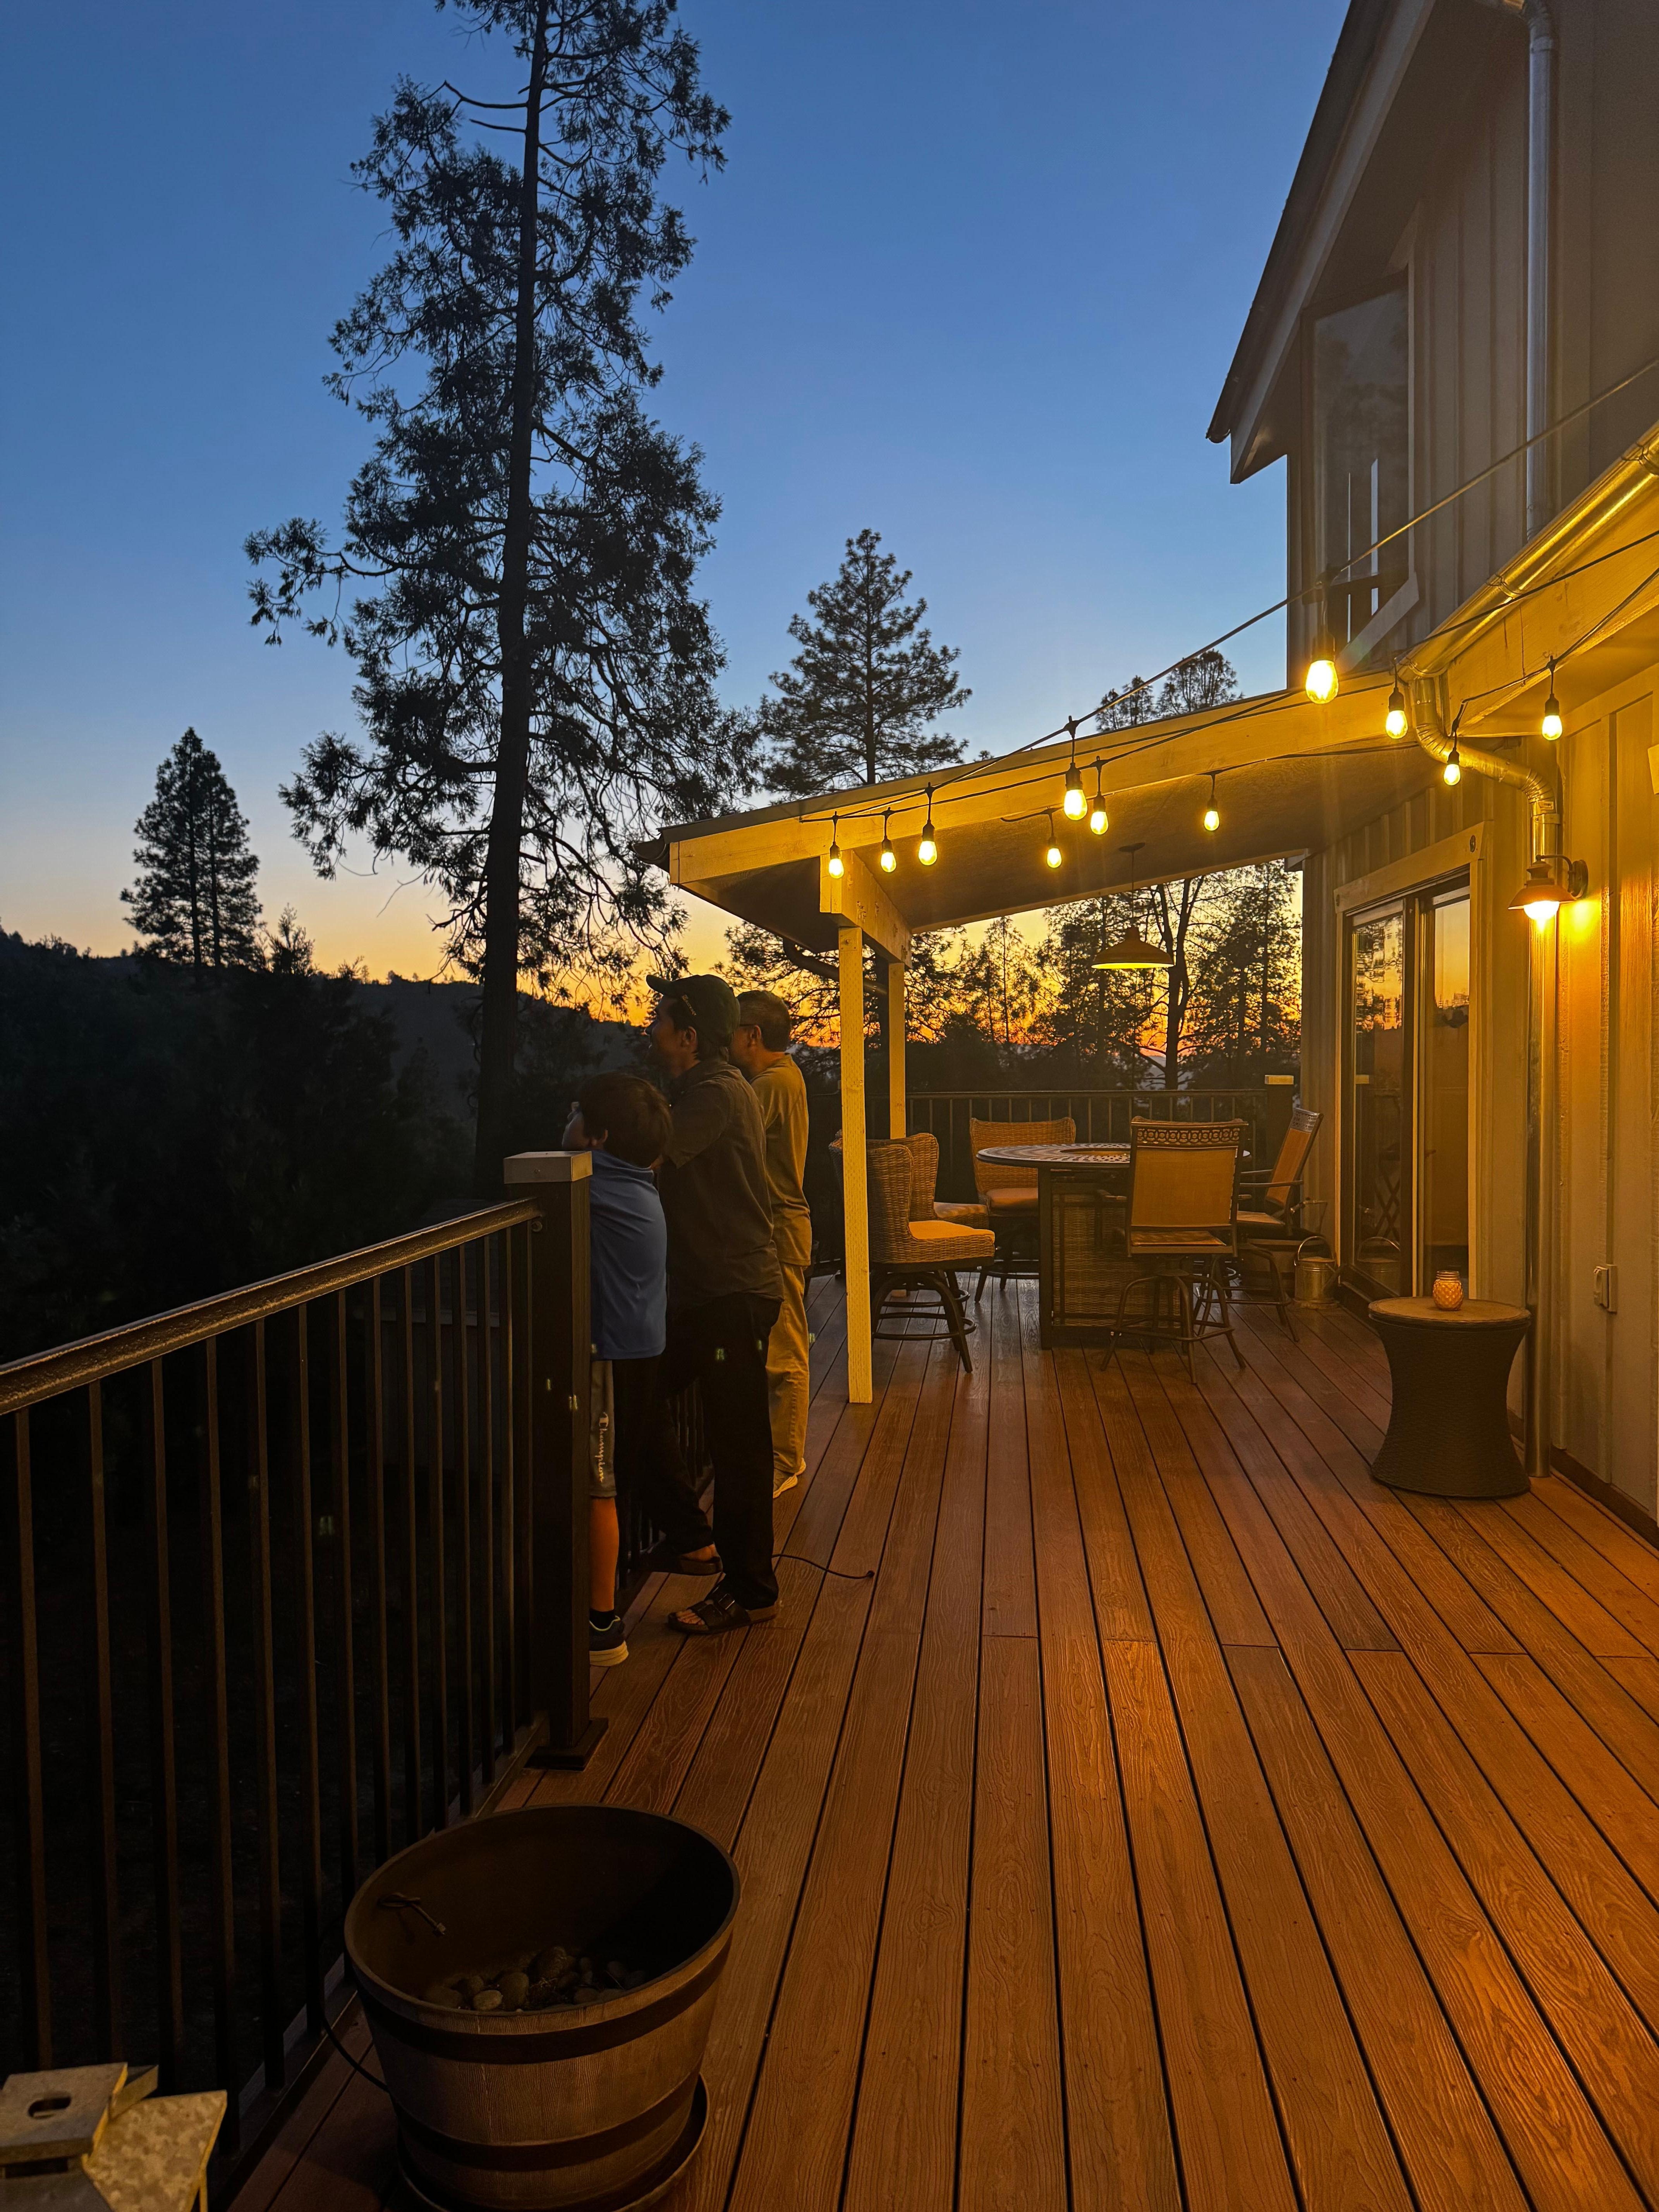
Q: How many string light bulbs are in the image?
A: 11